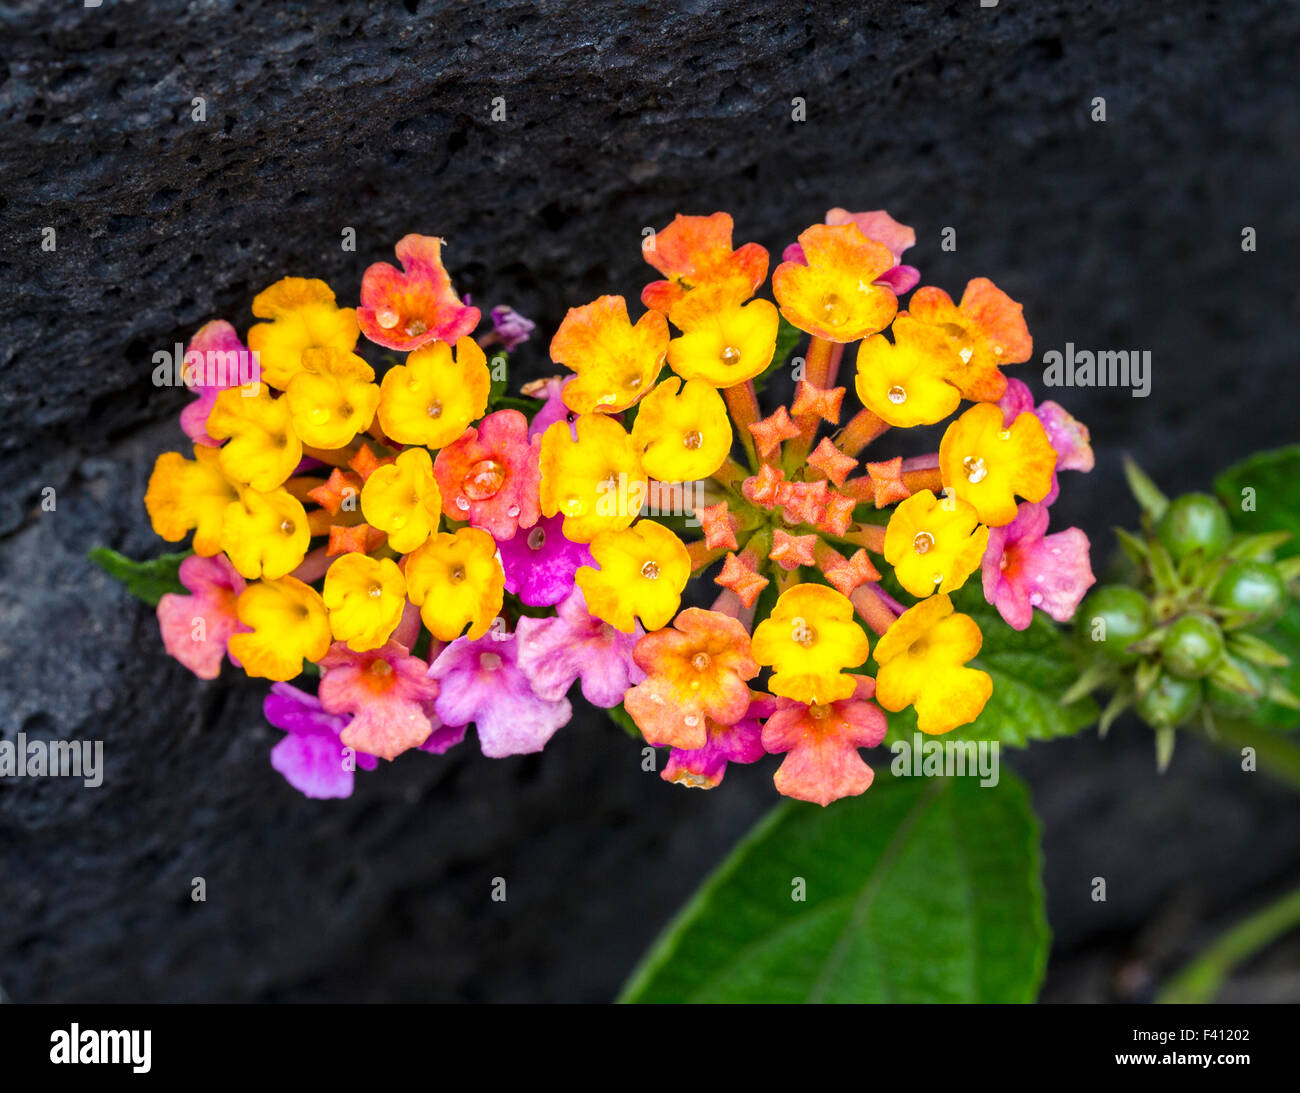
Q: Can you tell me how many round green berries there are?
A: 6